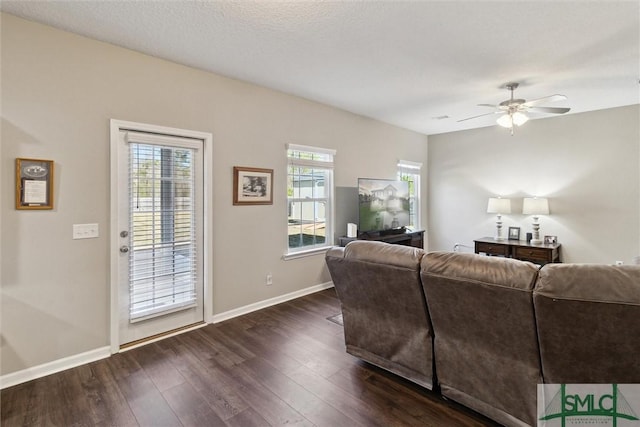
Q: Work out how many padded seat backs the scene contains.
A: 3